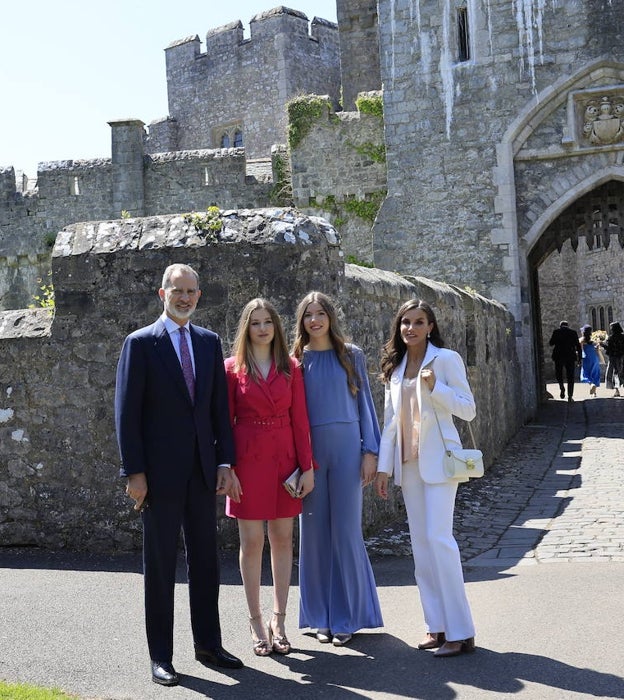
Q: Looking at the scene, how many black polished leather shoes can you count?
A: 2